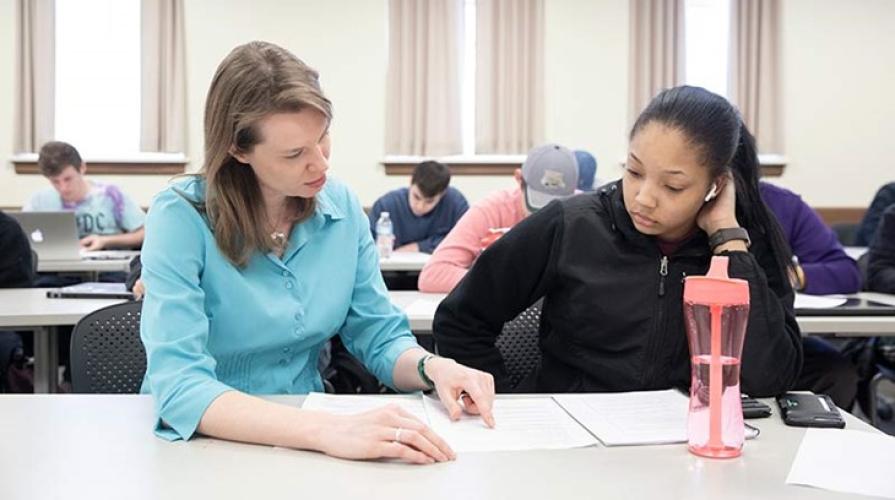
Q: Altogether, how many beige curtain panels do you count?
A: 6